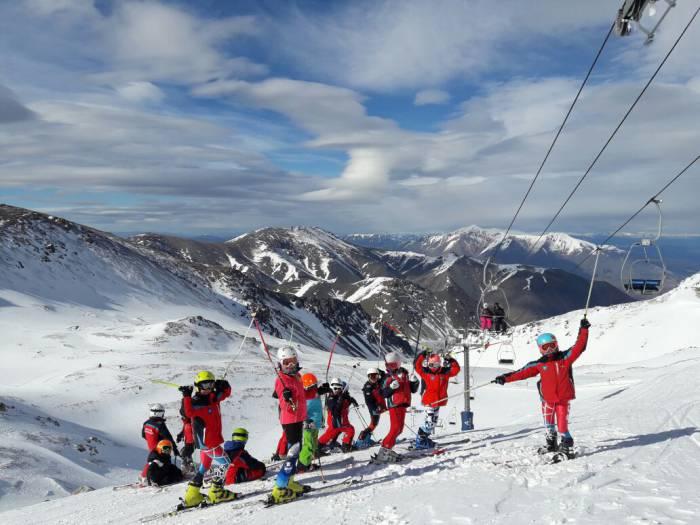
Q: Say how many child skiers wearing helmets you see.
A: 11